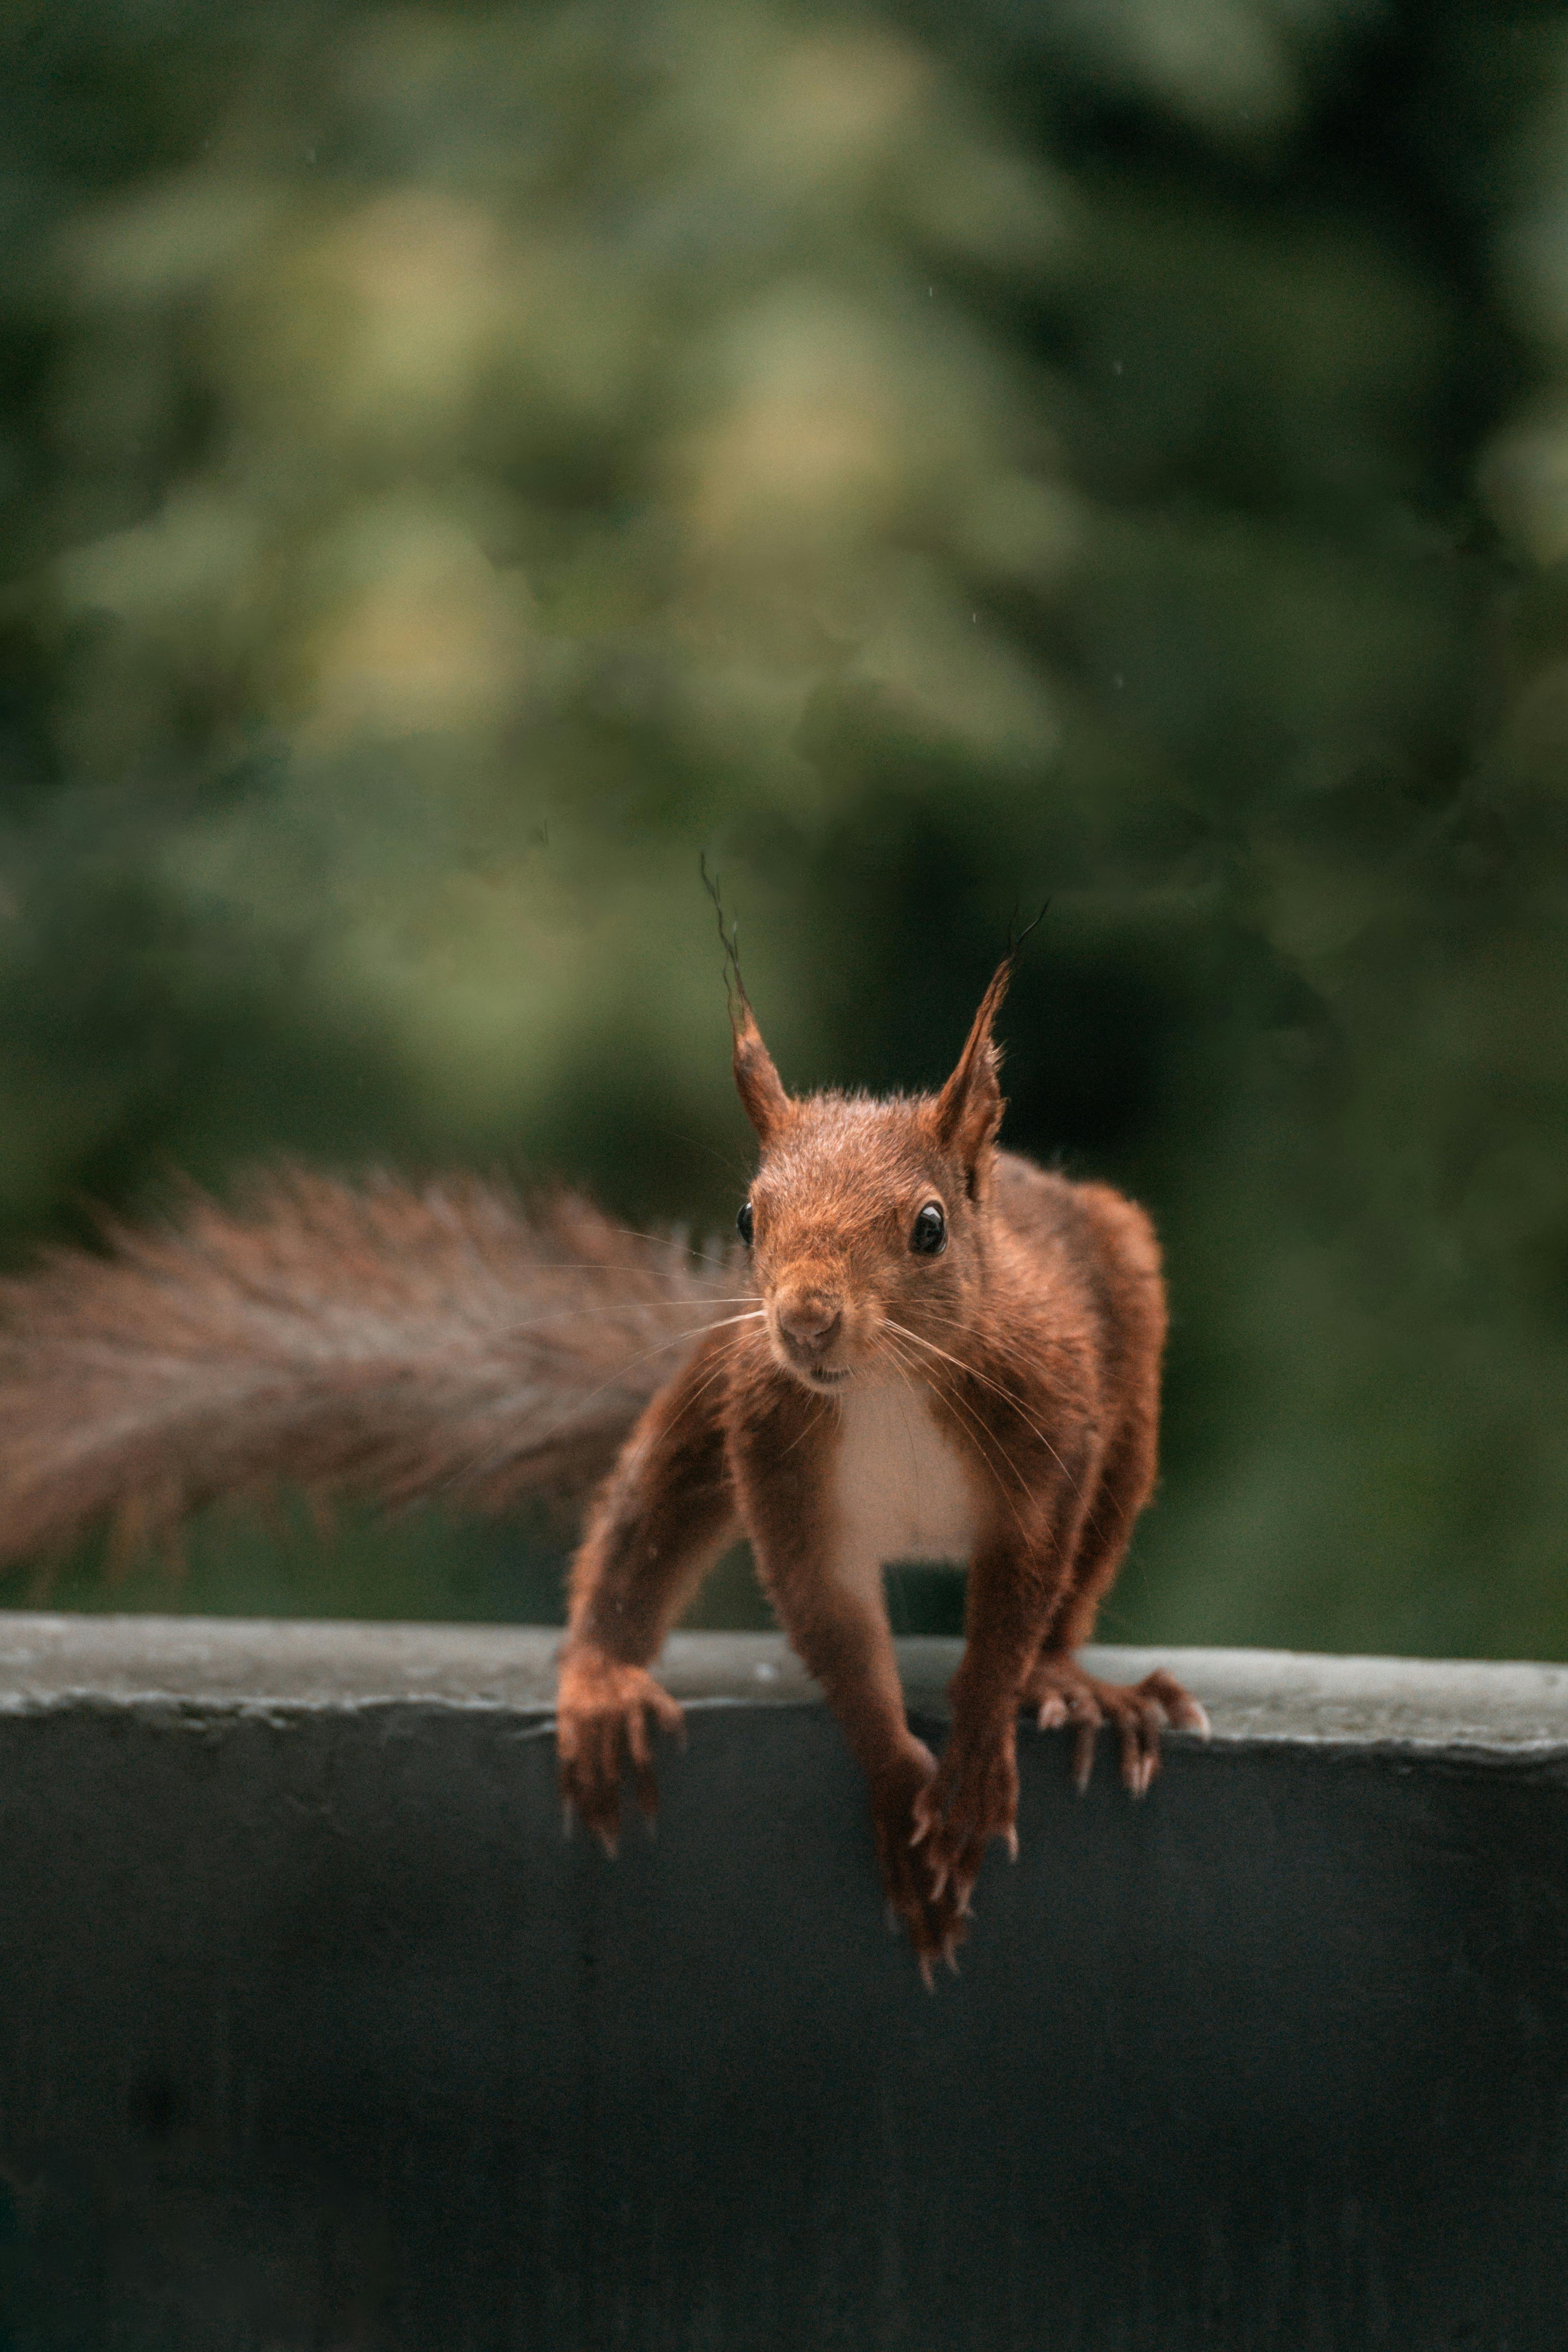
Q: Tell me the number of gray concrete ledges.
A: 1